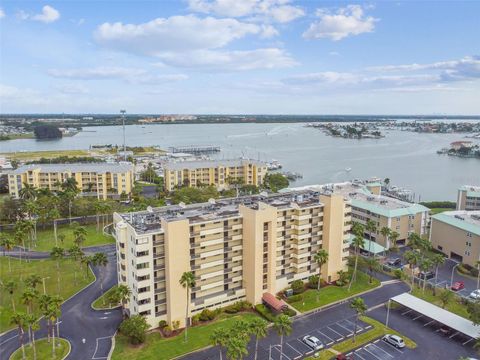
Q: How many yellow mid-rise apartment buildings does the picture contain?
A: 2